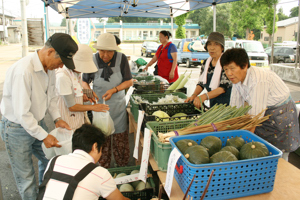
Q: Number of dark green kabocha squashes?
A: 7